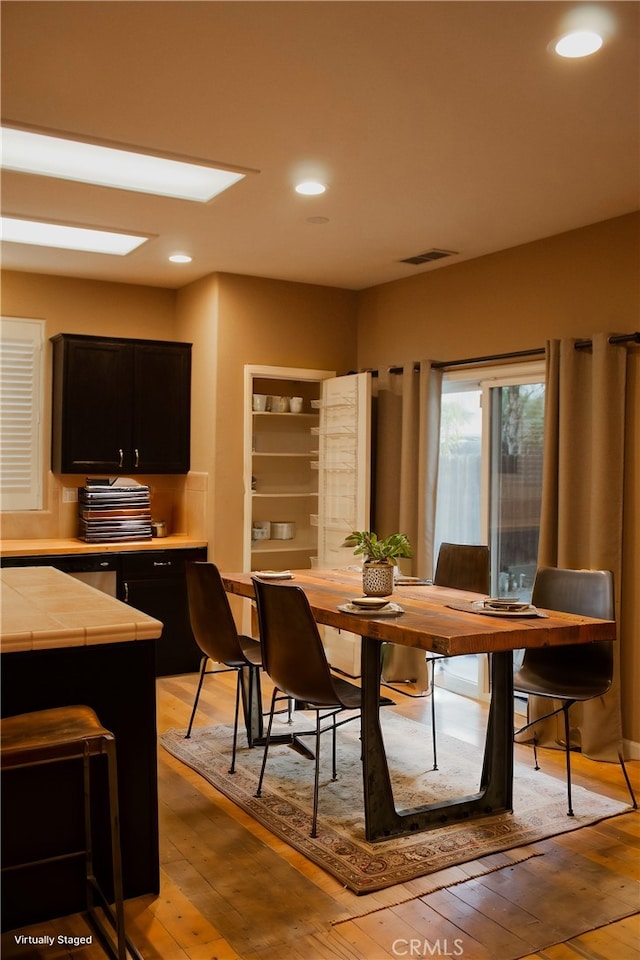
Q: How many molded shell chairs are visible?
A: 4